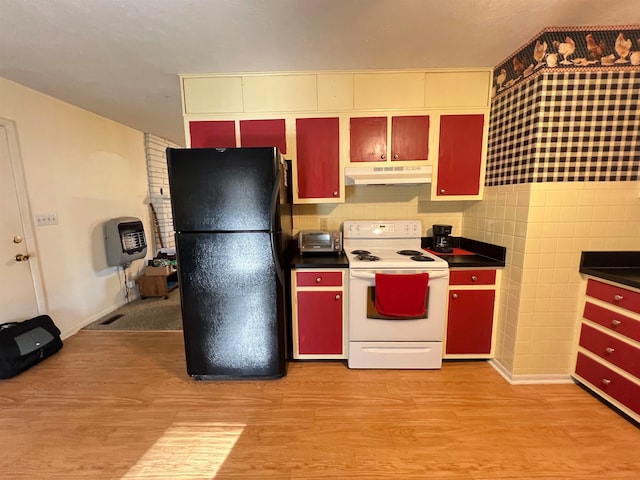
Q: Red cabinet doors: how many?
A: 8